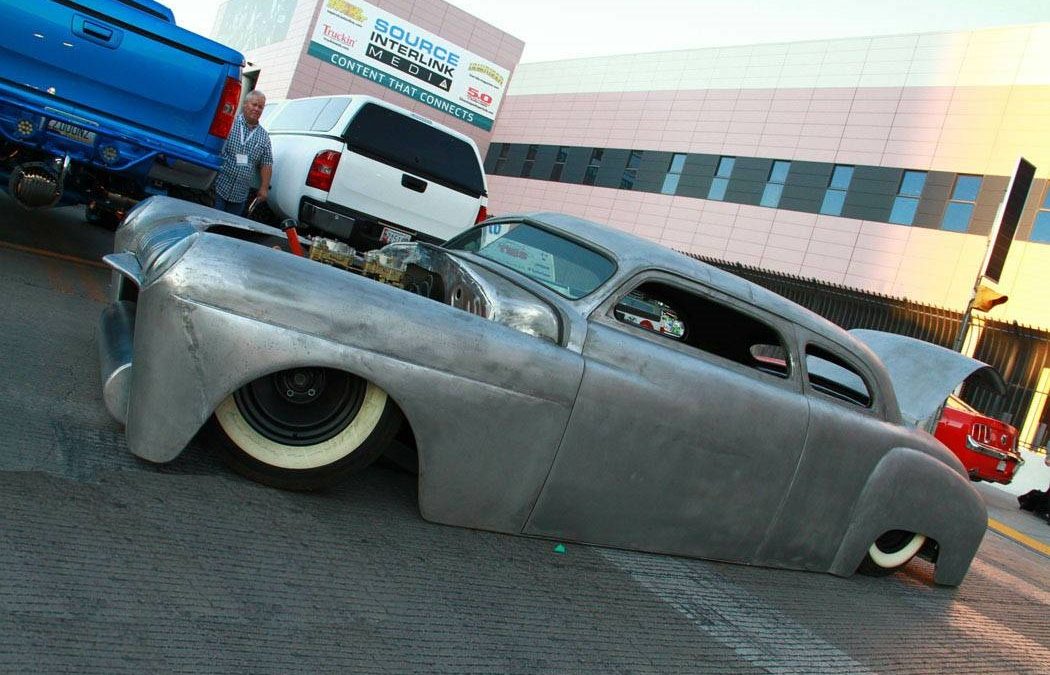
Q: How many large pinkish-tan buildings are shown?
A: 2